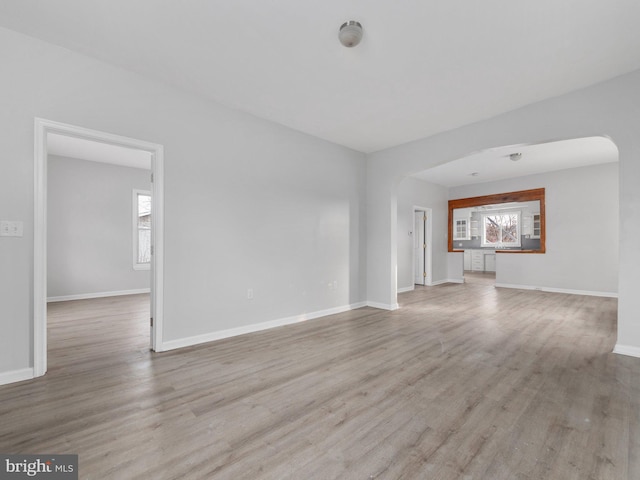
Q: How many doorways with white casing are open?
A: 2